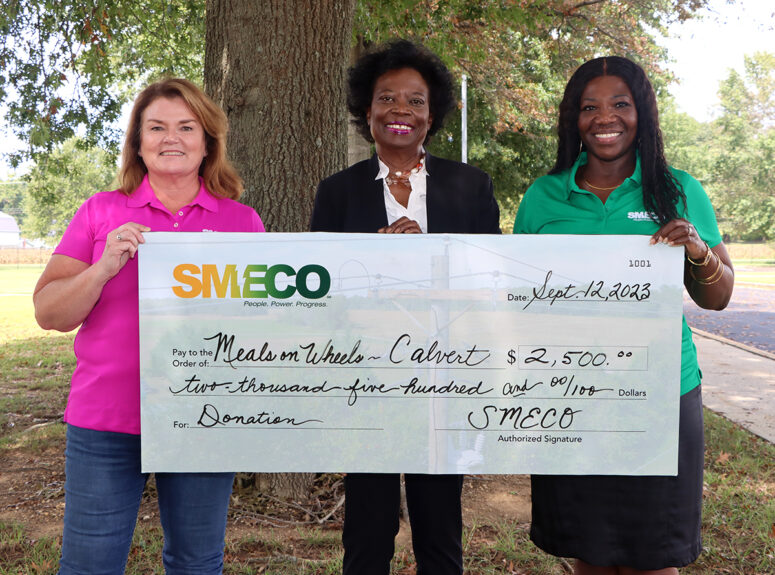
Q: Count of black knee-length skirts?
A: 1